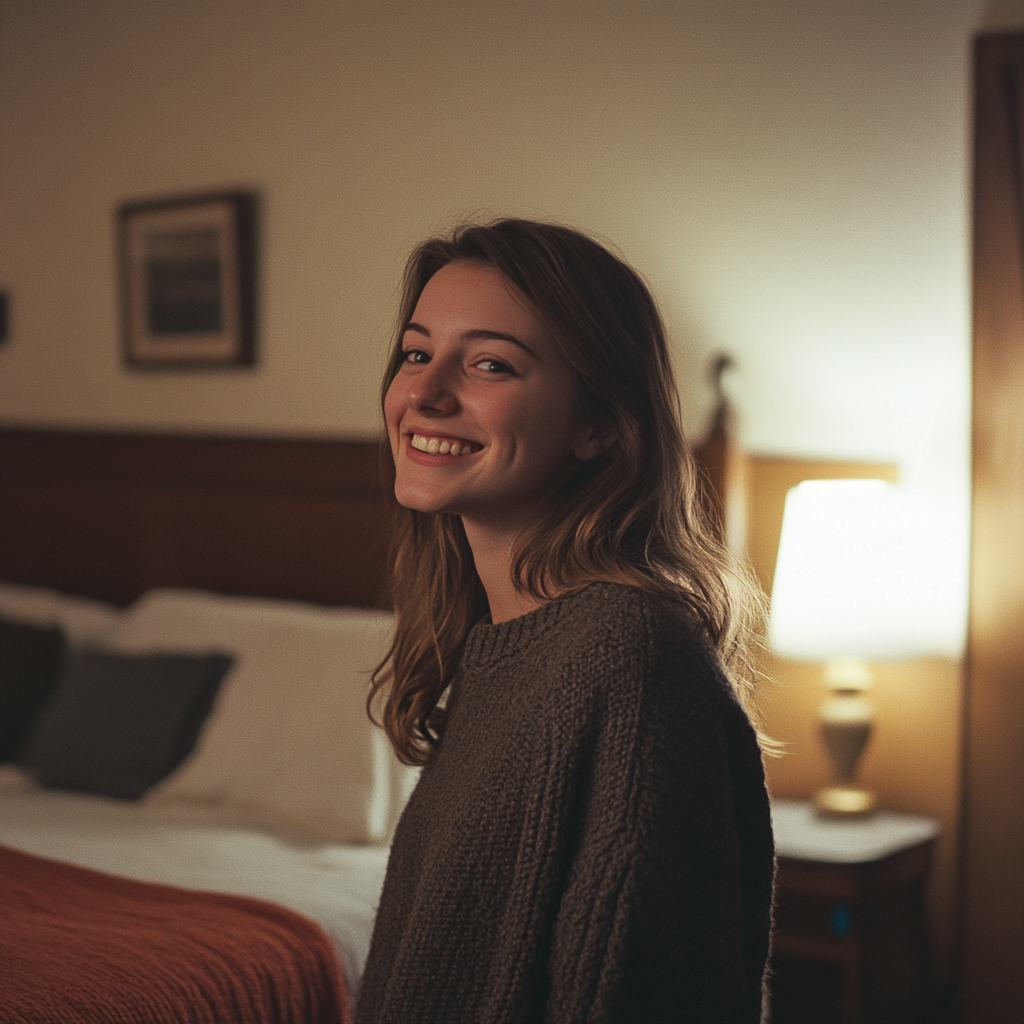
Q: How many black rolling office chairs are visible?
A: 0